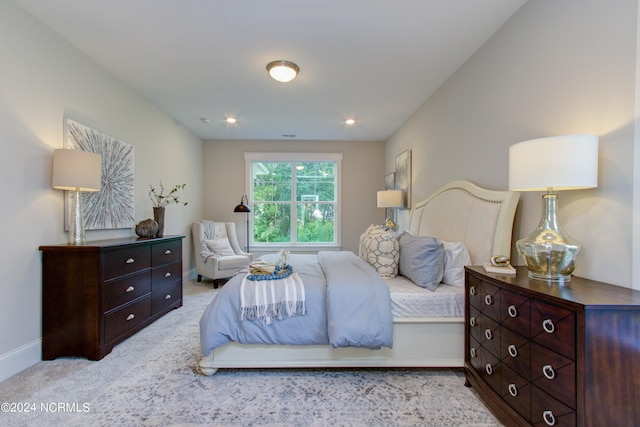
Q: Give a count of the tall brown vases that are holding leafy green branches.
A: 1